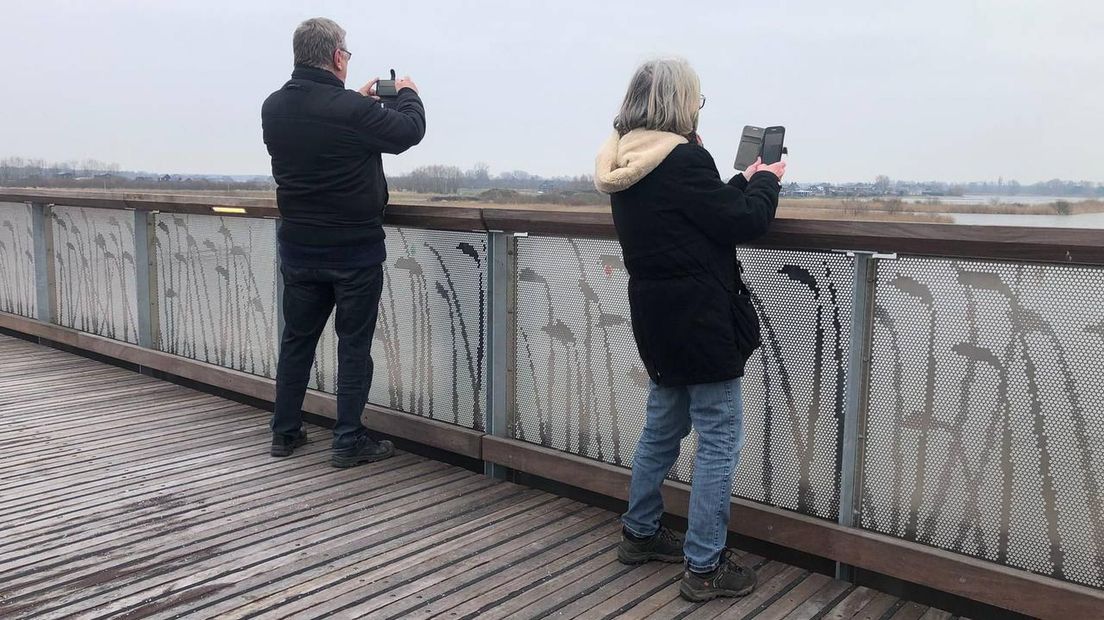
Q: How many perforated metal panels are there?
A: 6